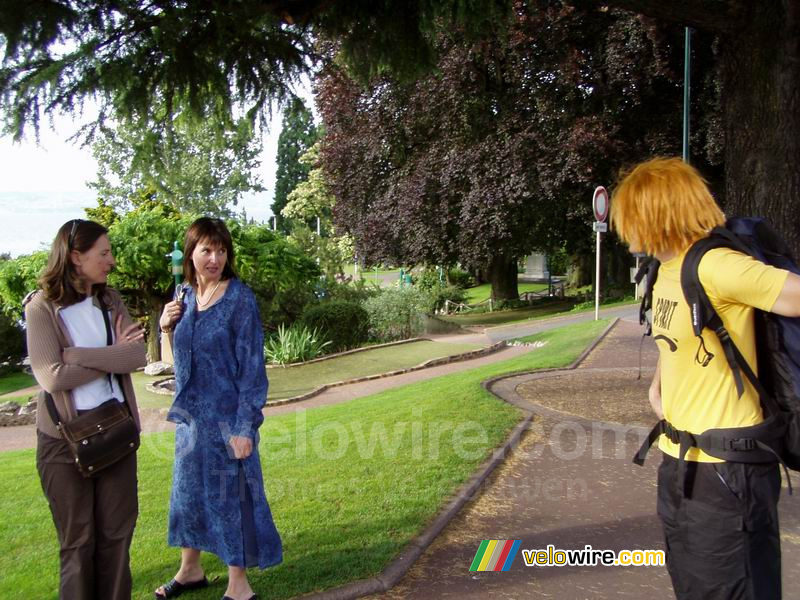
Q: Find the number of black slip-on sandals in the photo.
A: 2